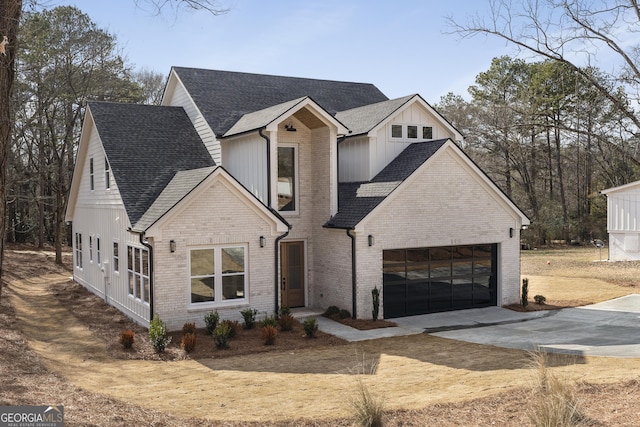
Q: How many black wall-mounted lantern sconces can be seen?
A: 4